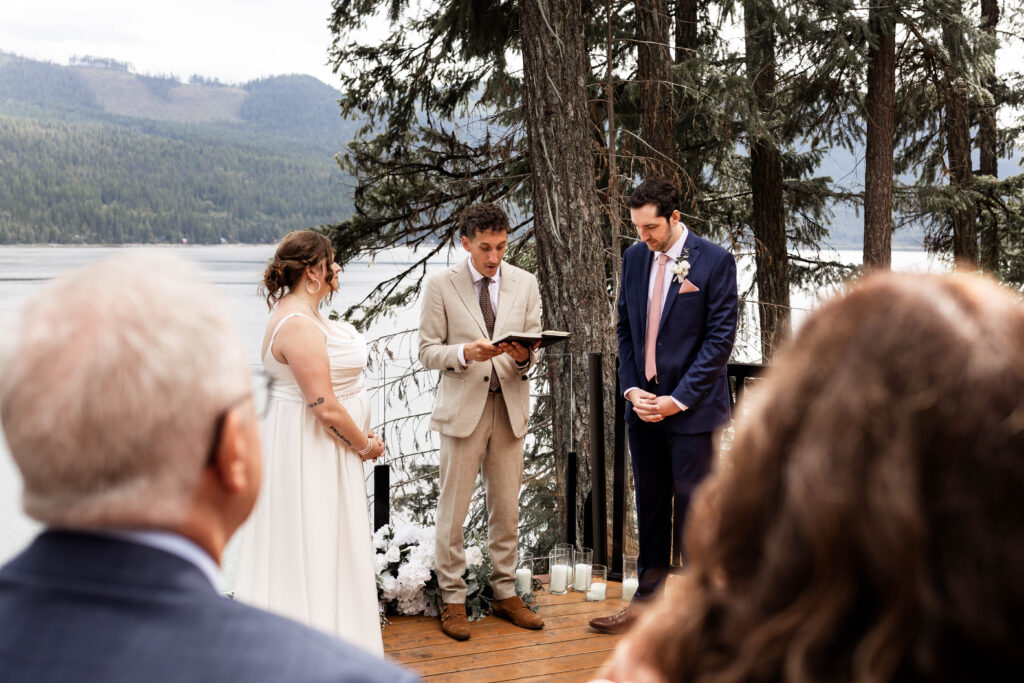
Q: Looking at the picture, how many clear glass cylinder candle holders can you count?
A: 6